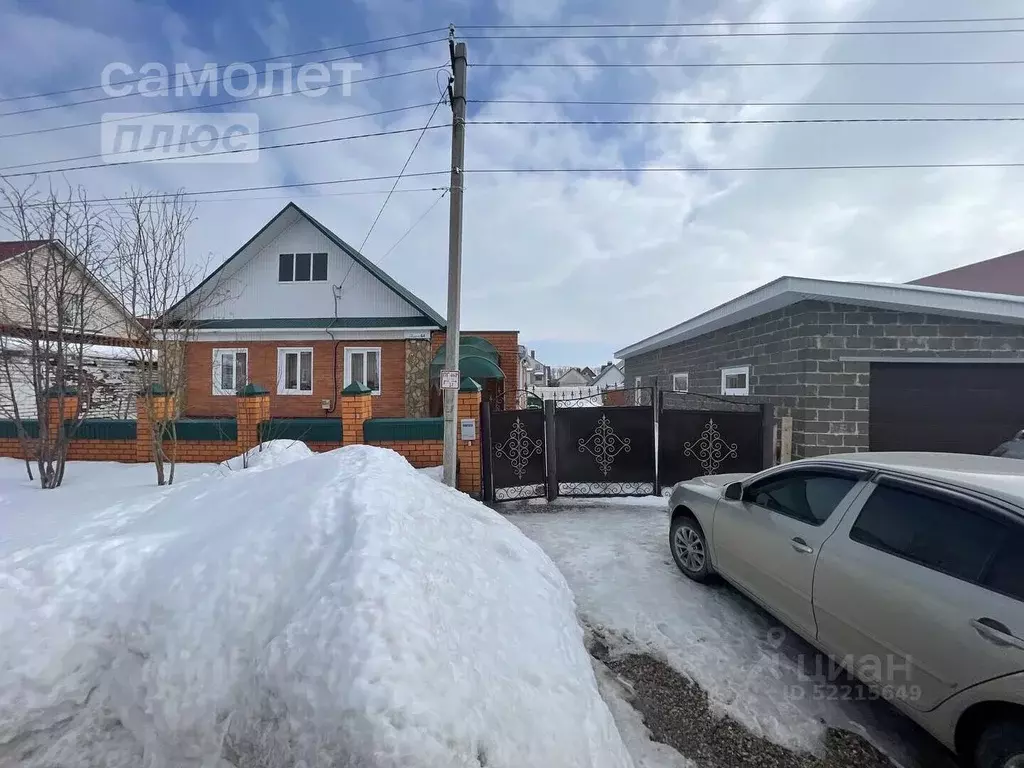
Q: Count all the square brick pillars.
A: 5